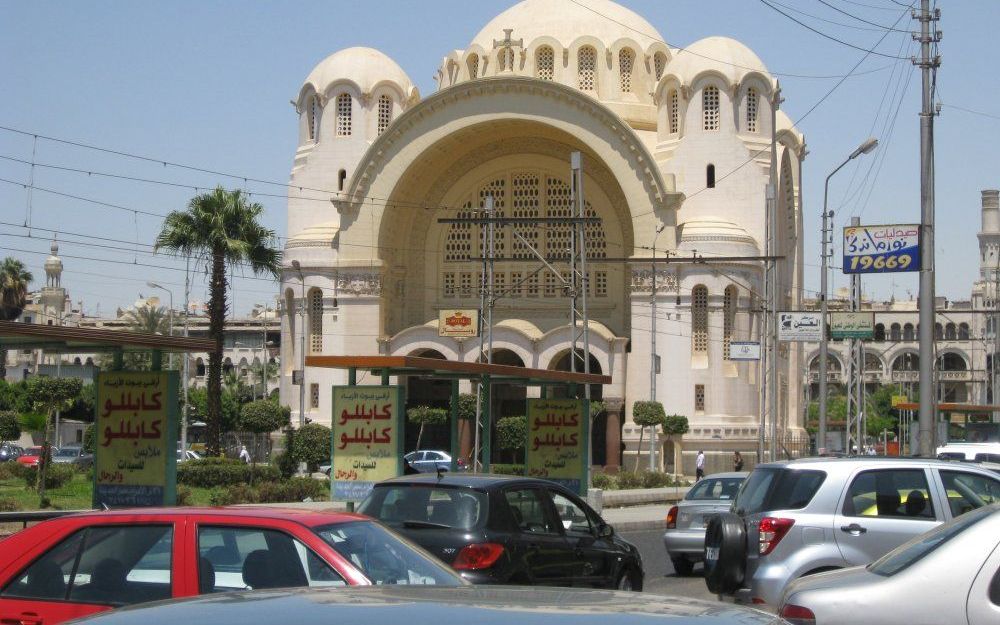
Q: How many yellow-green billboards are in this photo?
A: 3